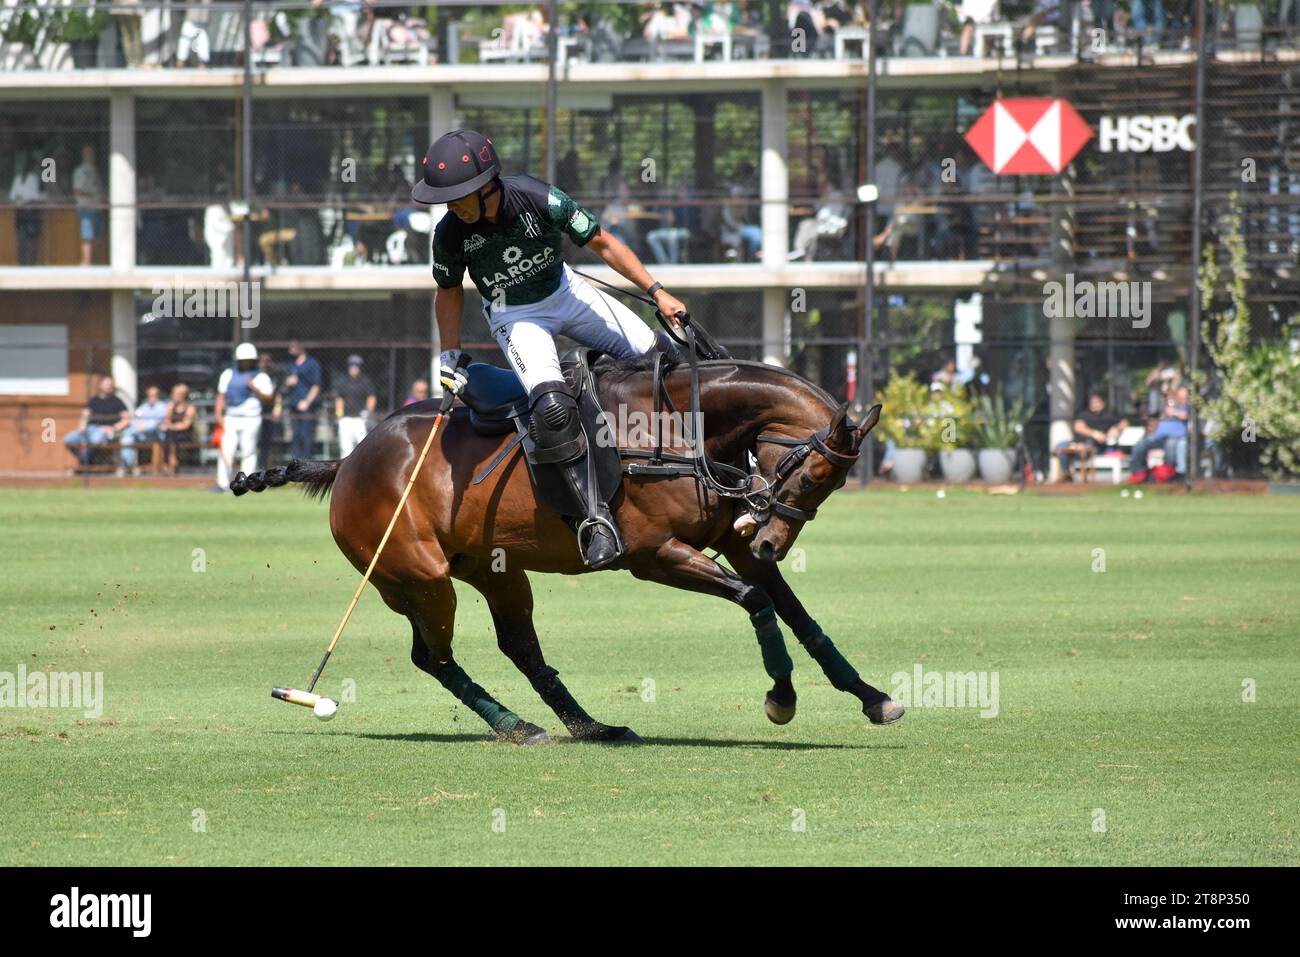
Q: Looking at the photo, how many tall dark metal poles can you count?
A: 4